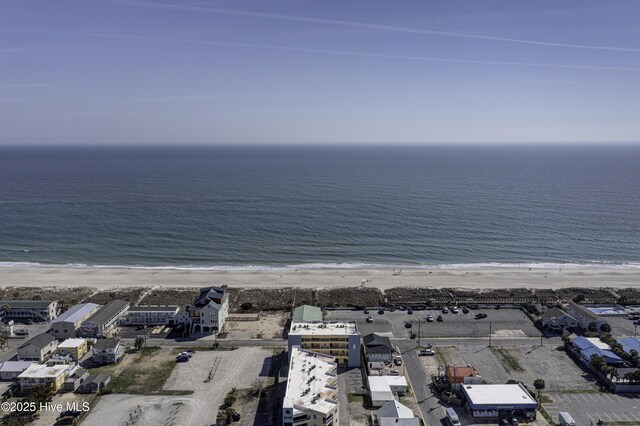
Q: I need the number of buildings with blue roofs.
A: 2